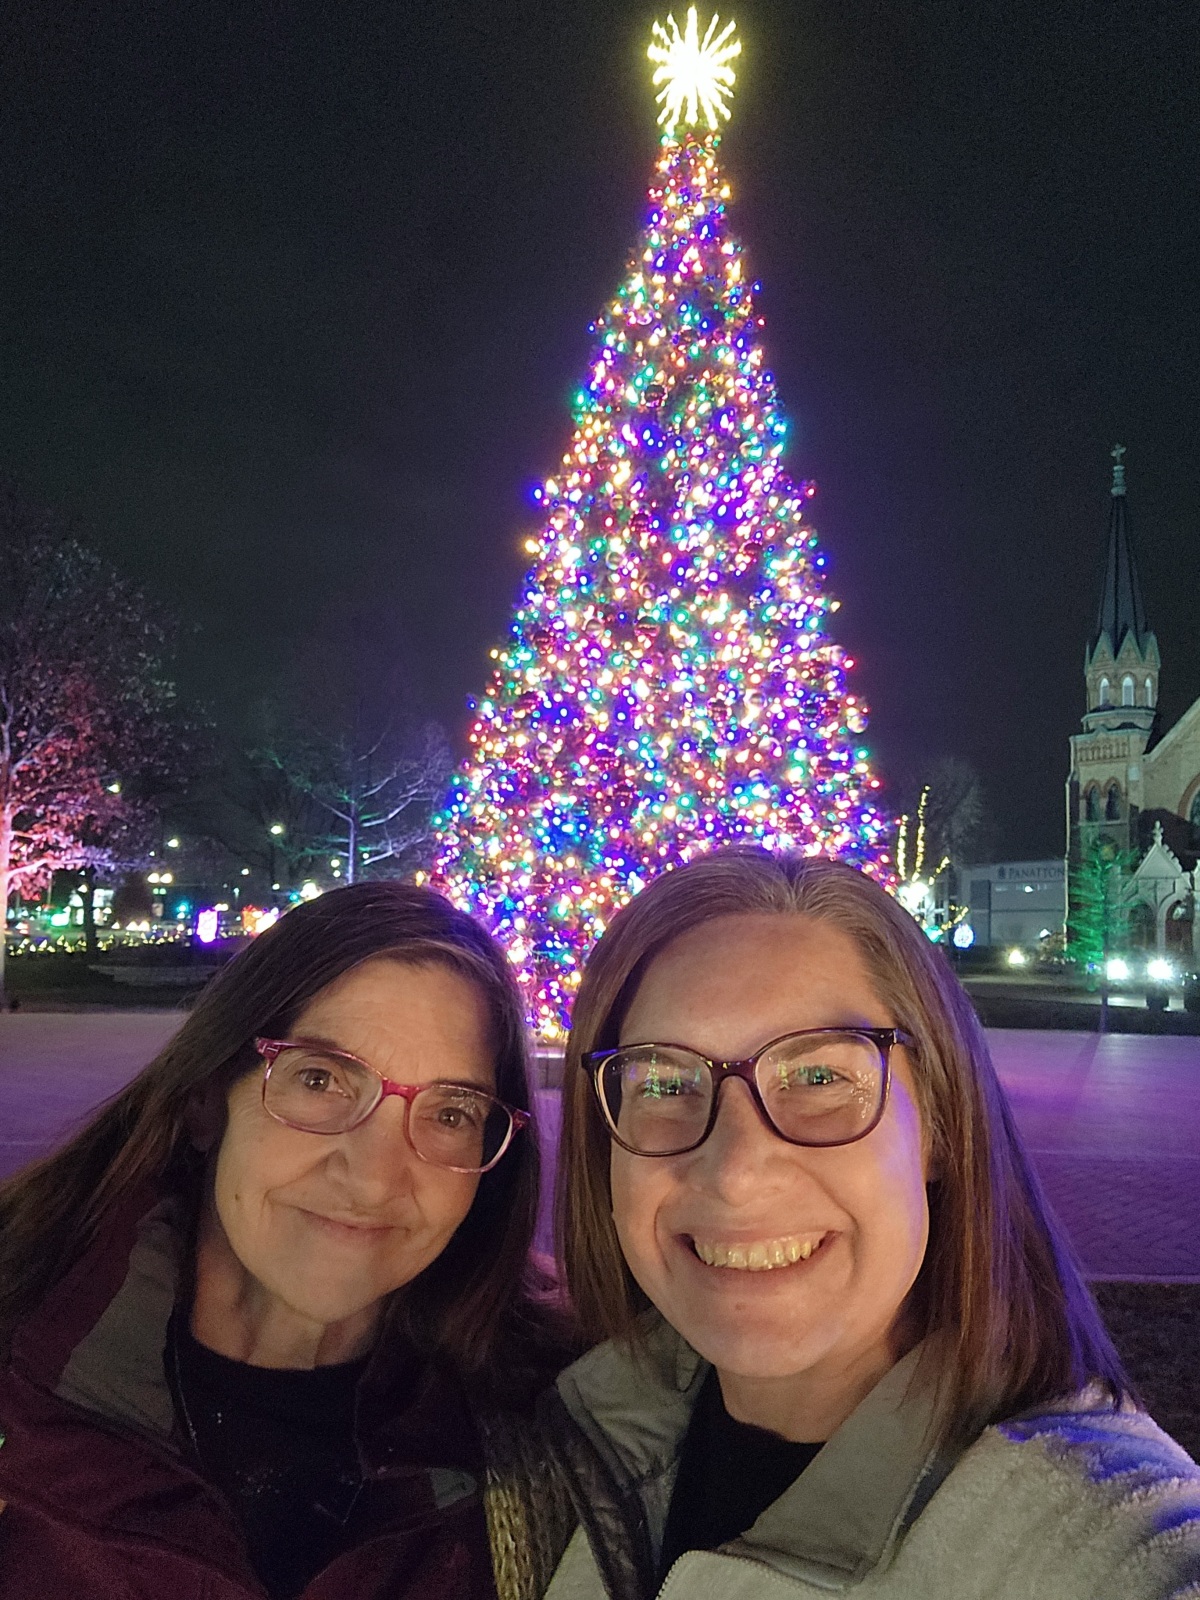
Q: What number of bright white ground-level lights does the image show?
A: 3